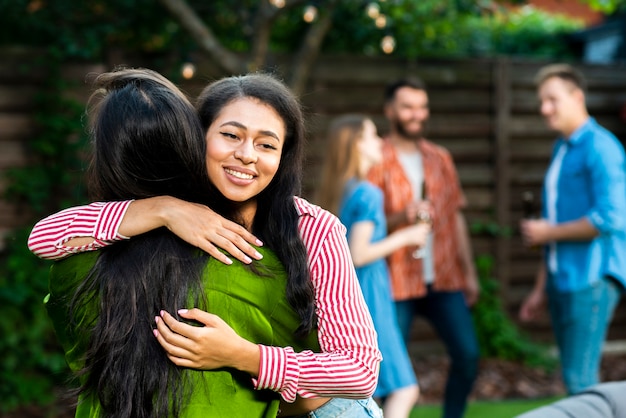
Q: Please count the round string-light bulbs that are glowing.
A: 6